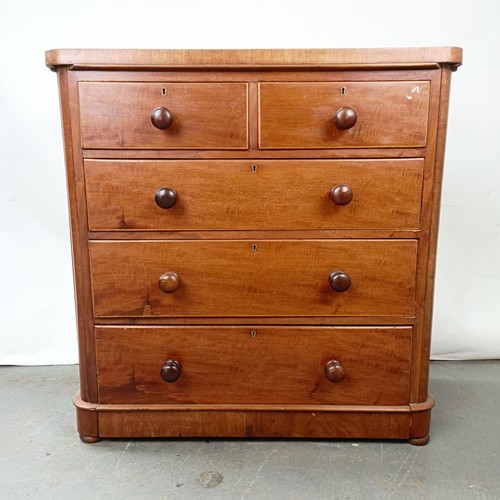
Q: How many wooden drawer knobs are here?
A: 8